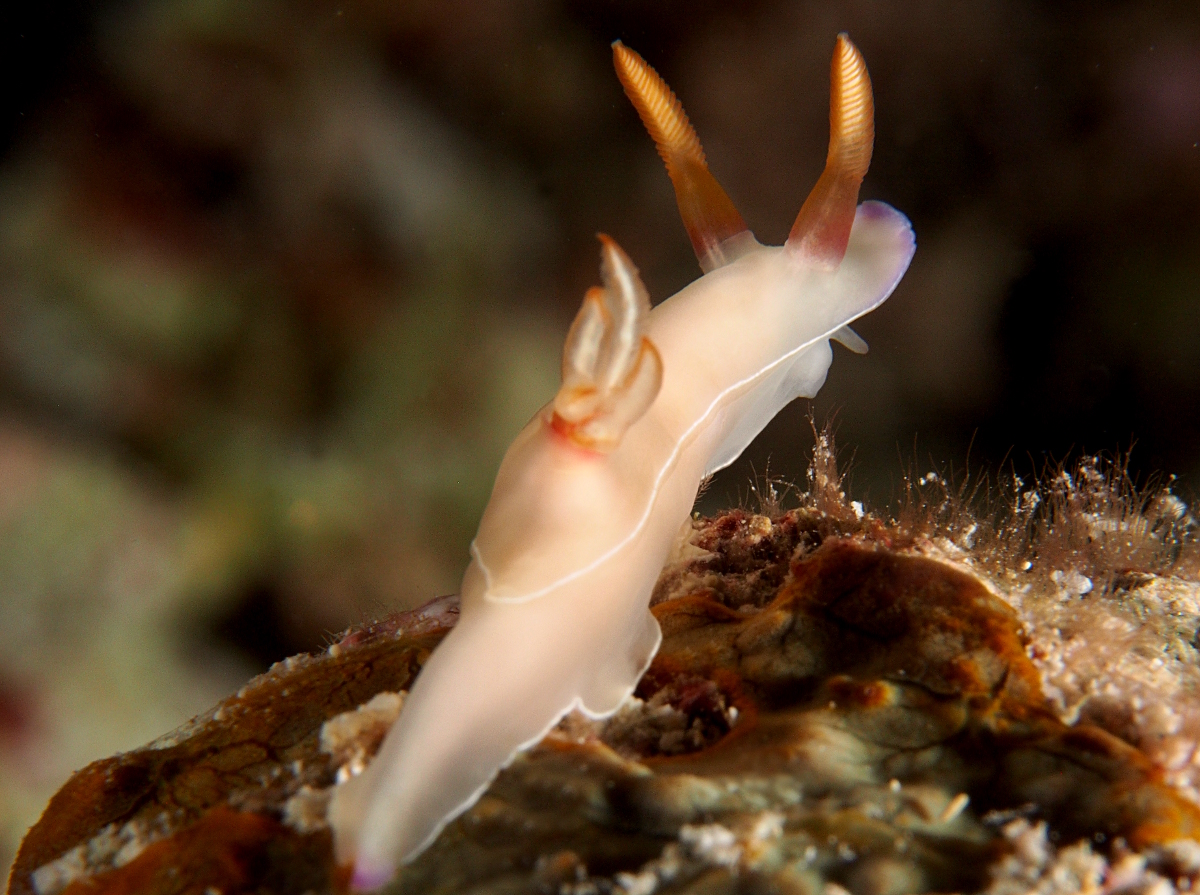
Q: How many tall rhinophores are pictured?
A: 2